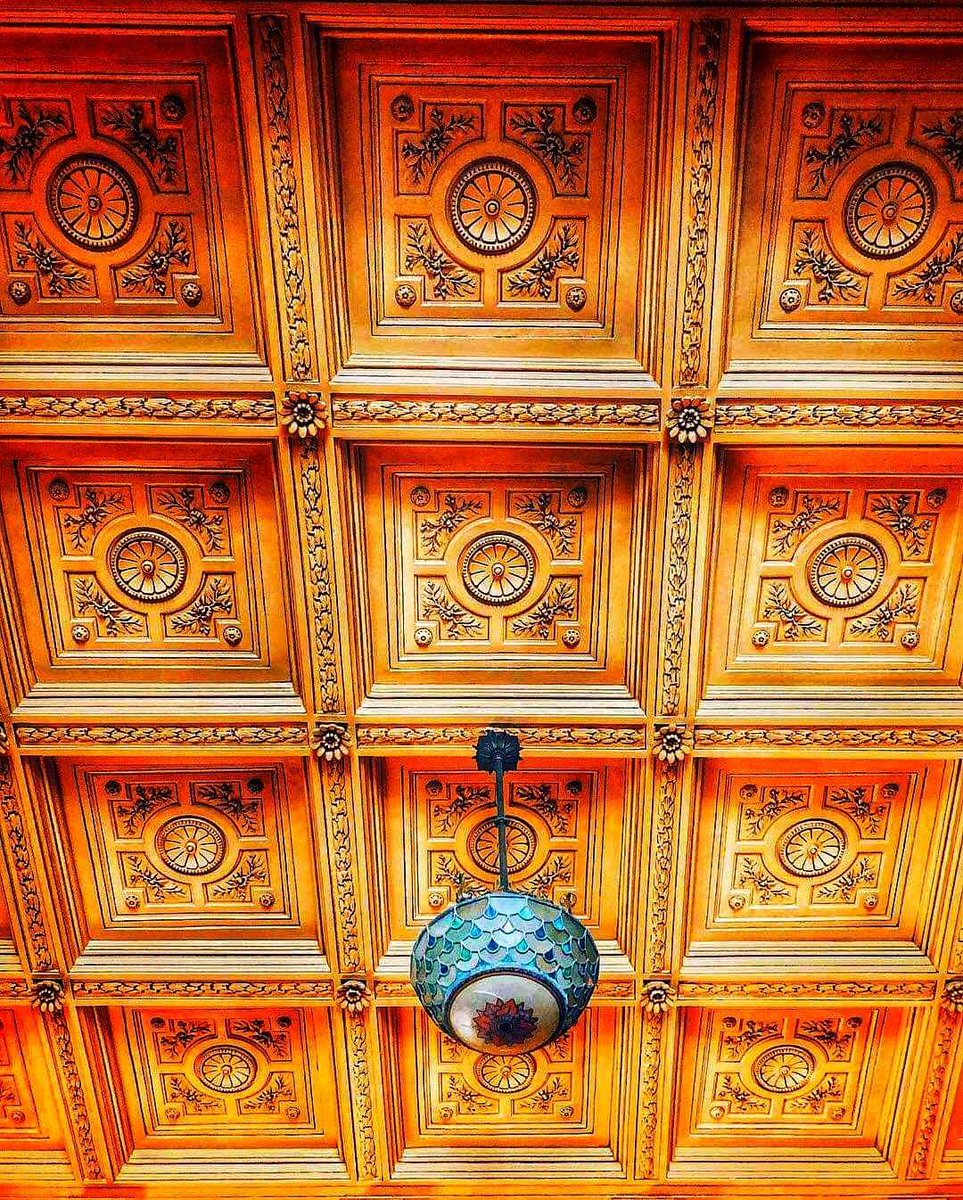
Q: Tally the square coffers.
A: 12